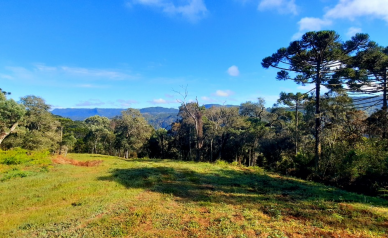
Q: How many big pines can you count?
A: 2